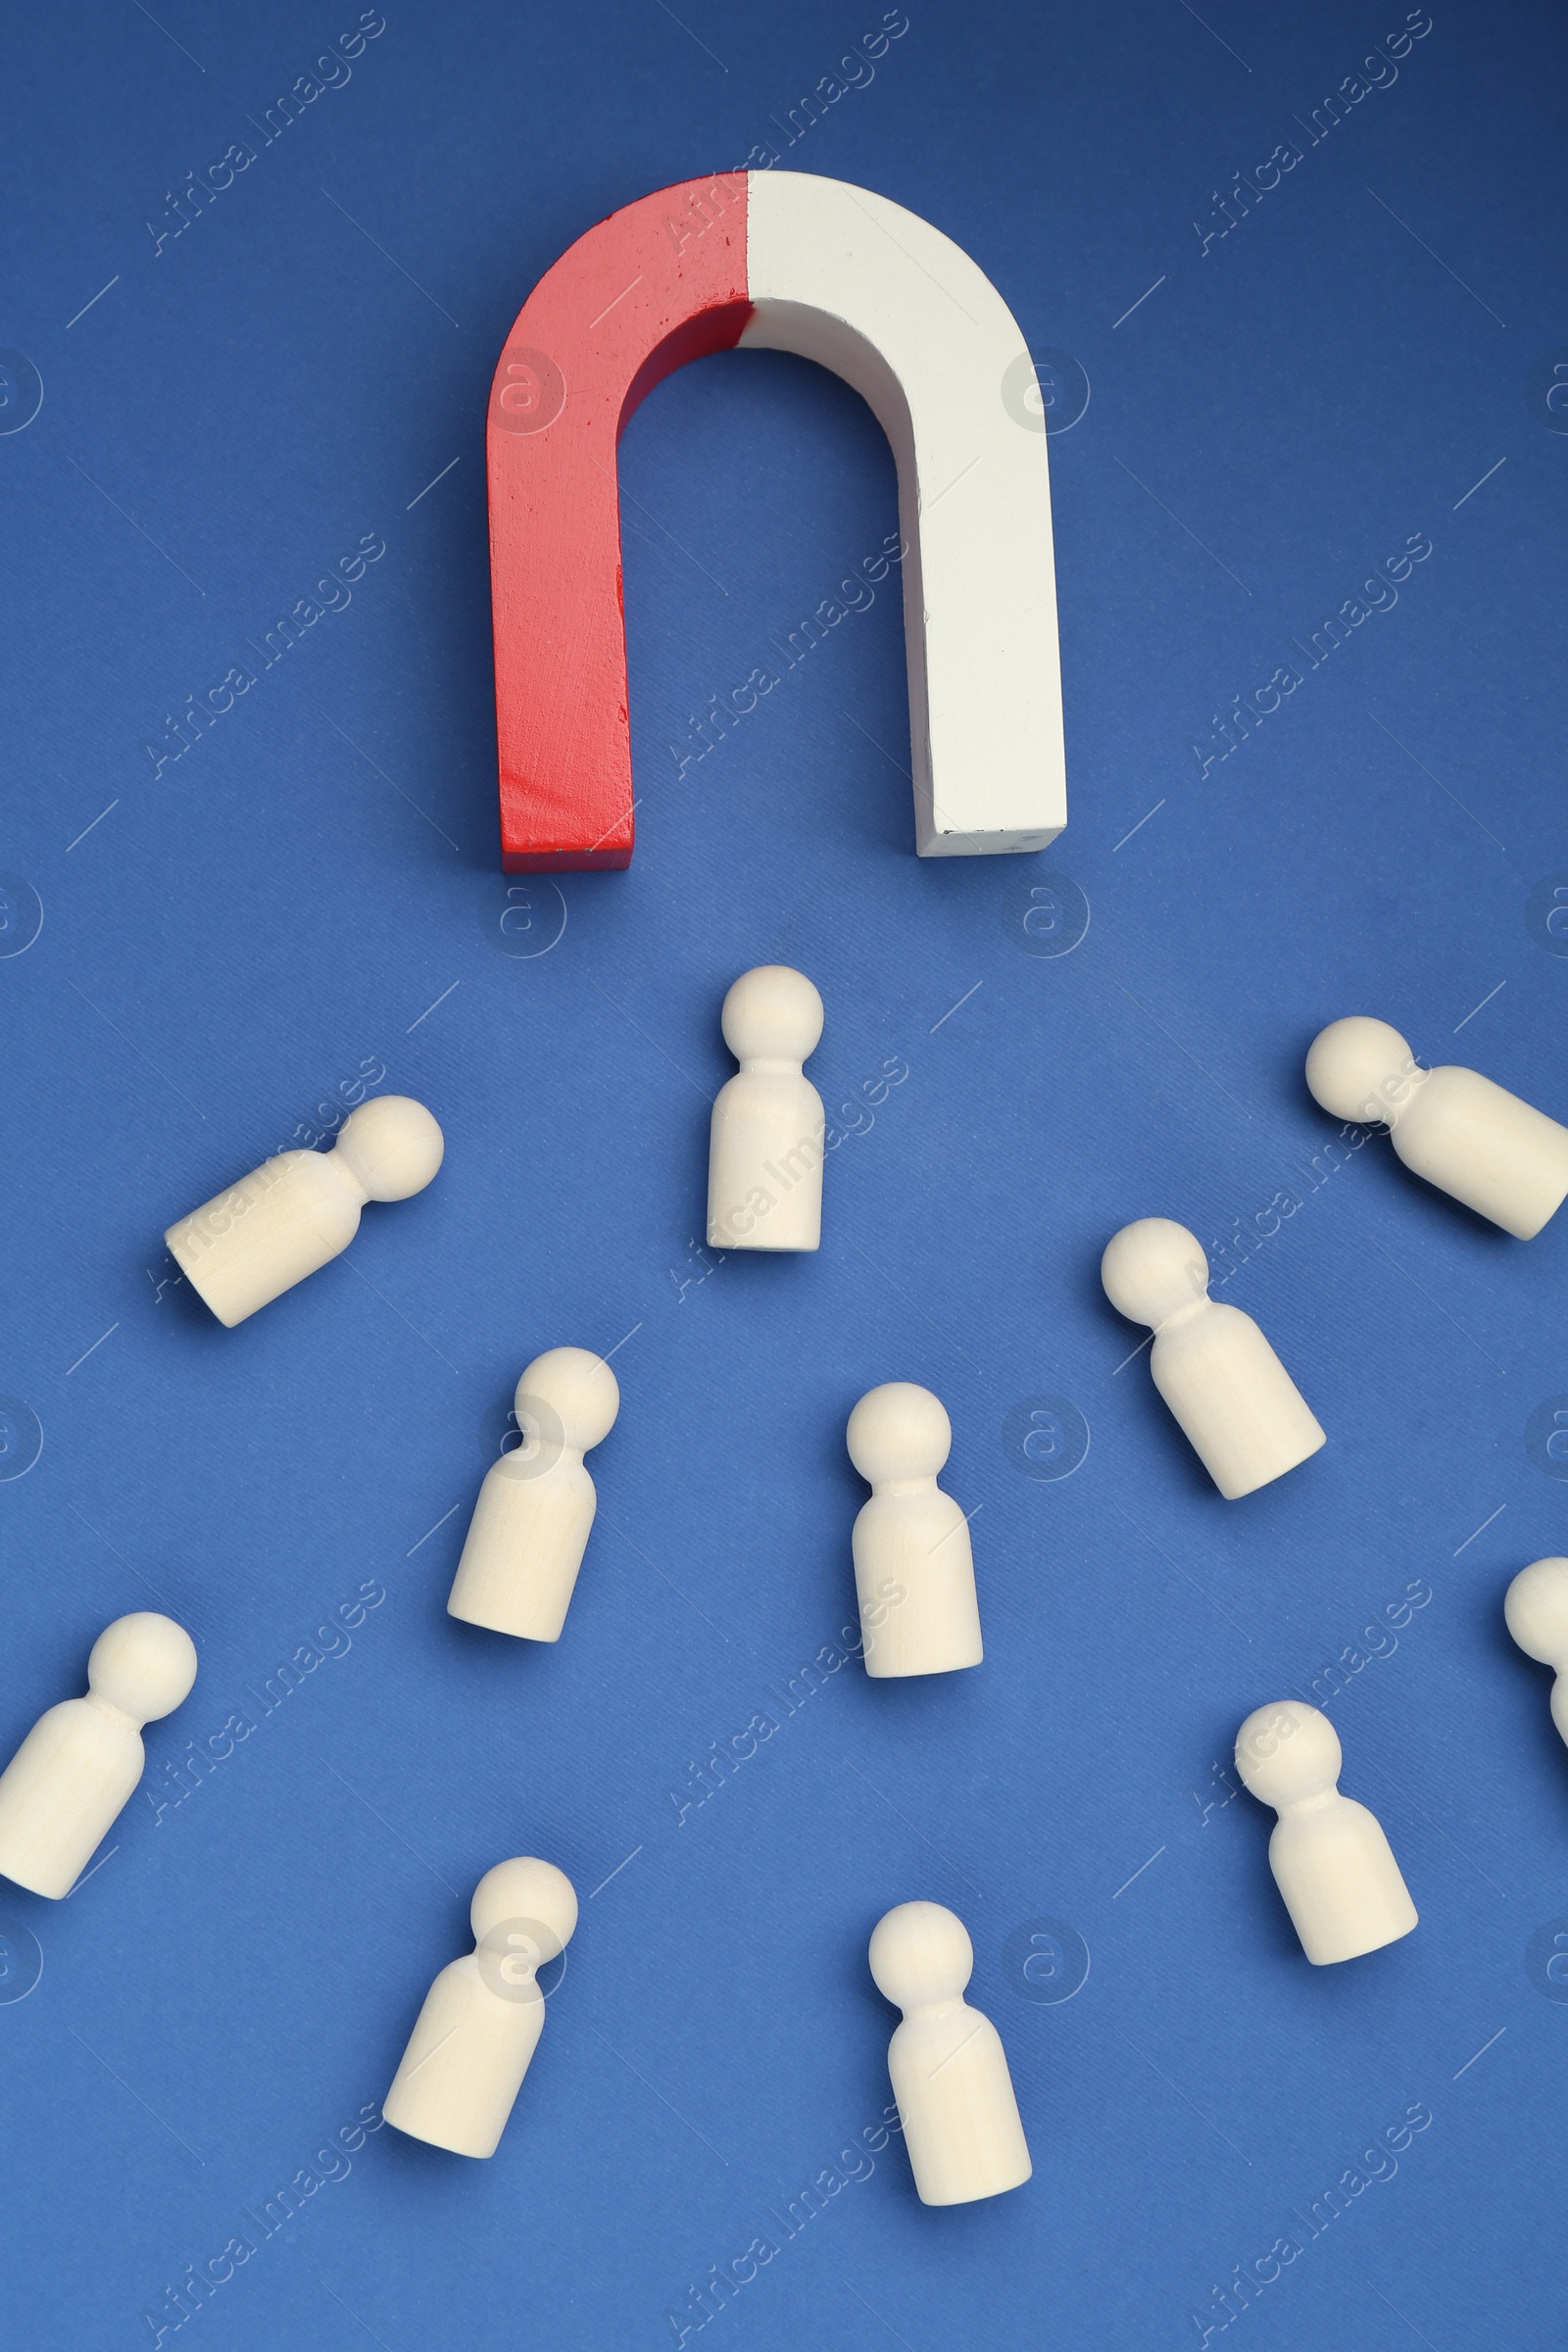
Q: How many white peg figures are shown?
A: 11